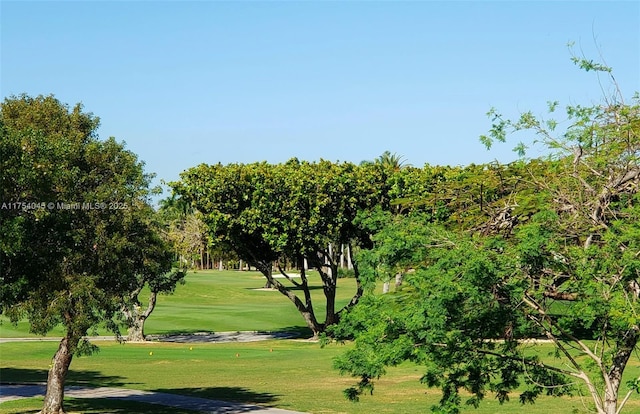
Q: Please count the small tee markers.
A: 4